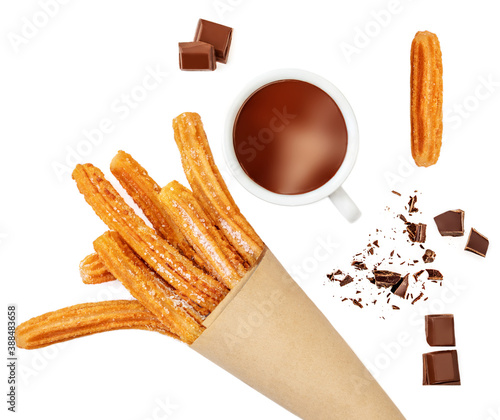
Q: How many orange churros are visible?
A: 8